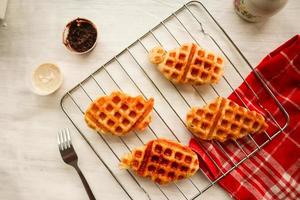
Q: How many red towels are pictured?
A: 1